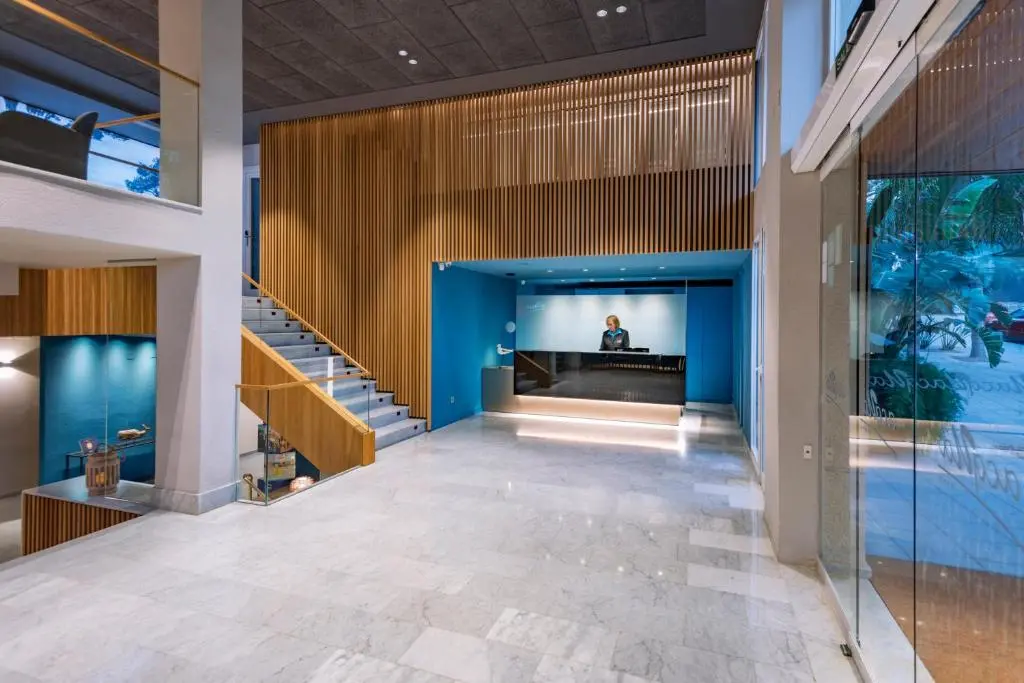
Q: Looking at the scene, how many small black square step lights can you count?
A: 10